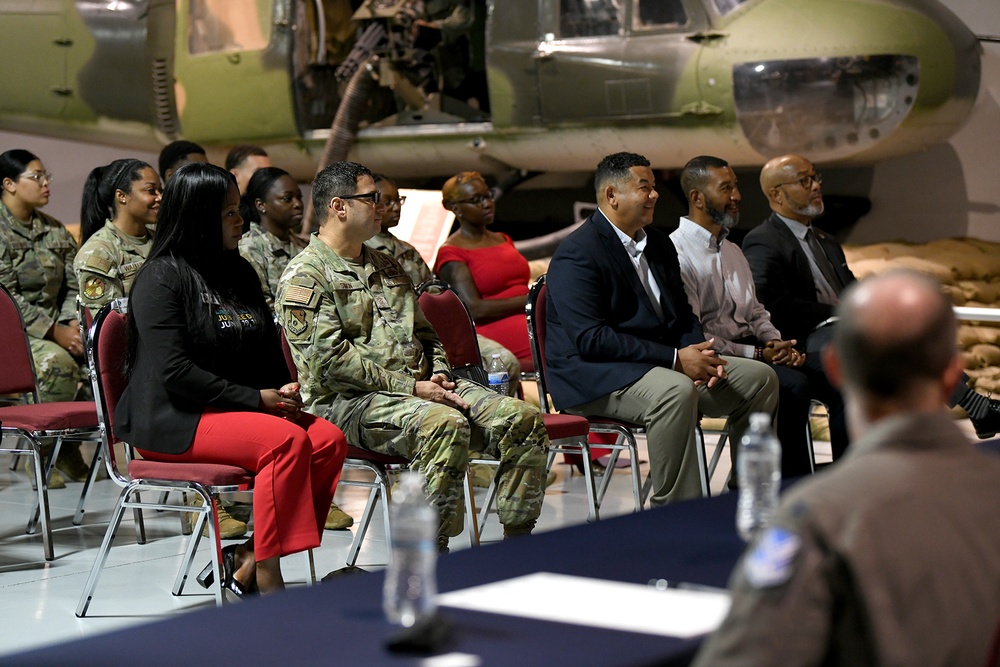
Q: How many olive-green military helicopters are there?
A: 1